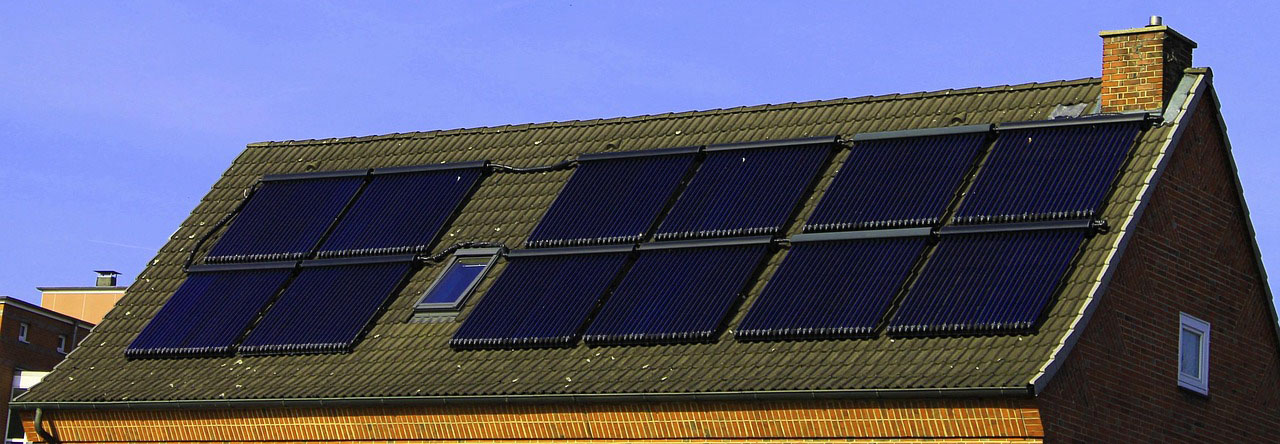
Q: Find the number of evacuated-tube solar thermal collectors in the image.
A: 12